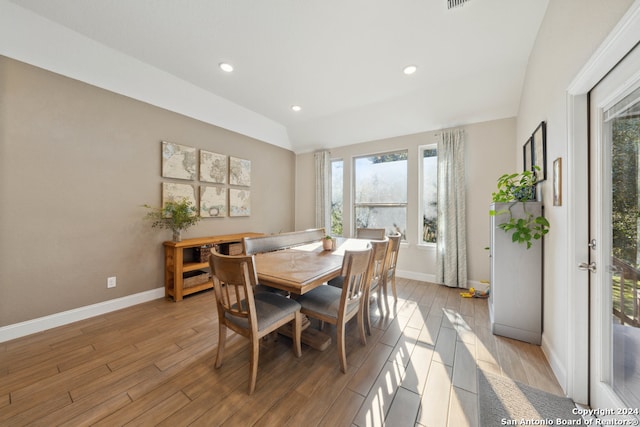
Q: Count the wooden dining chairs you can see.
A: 5